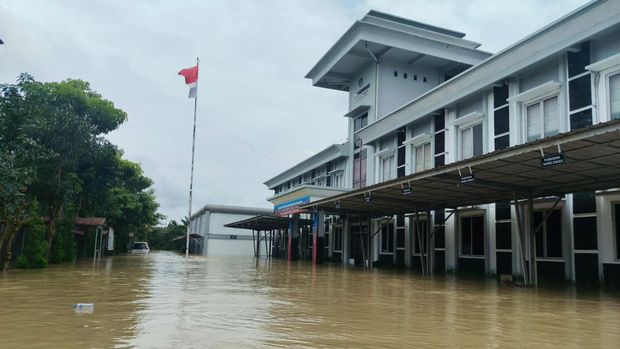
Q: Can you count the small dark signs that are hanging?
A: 5